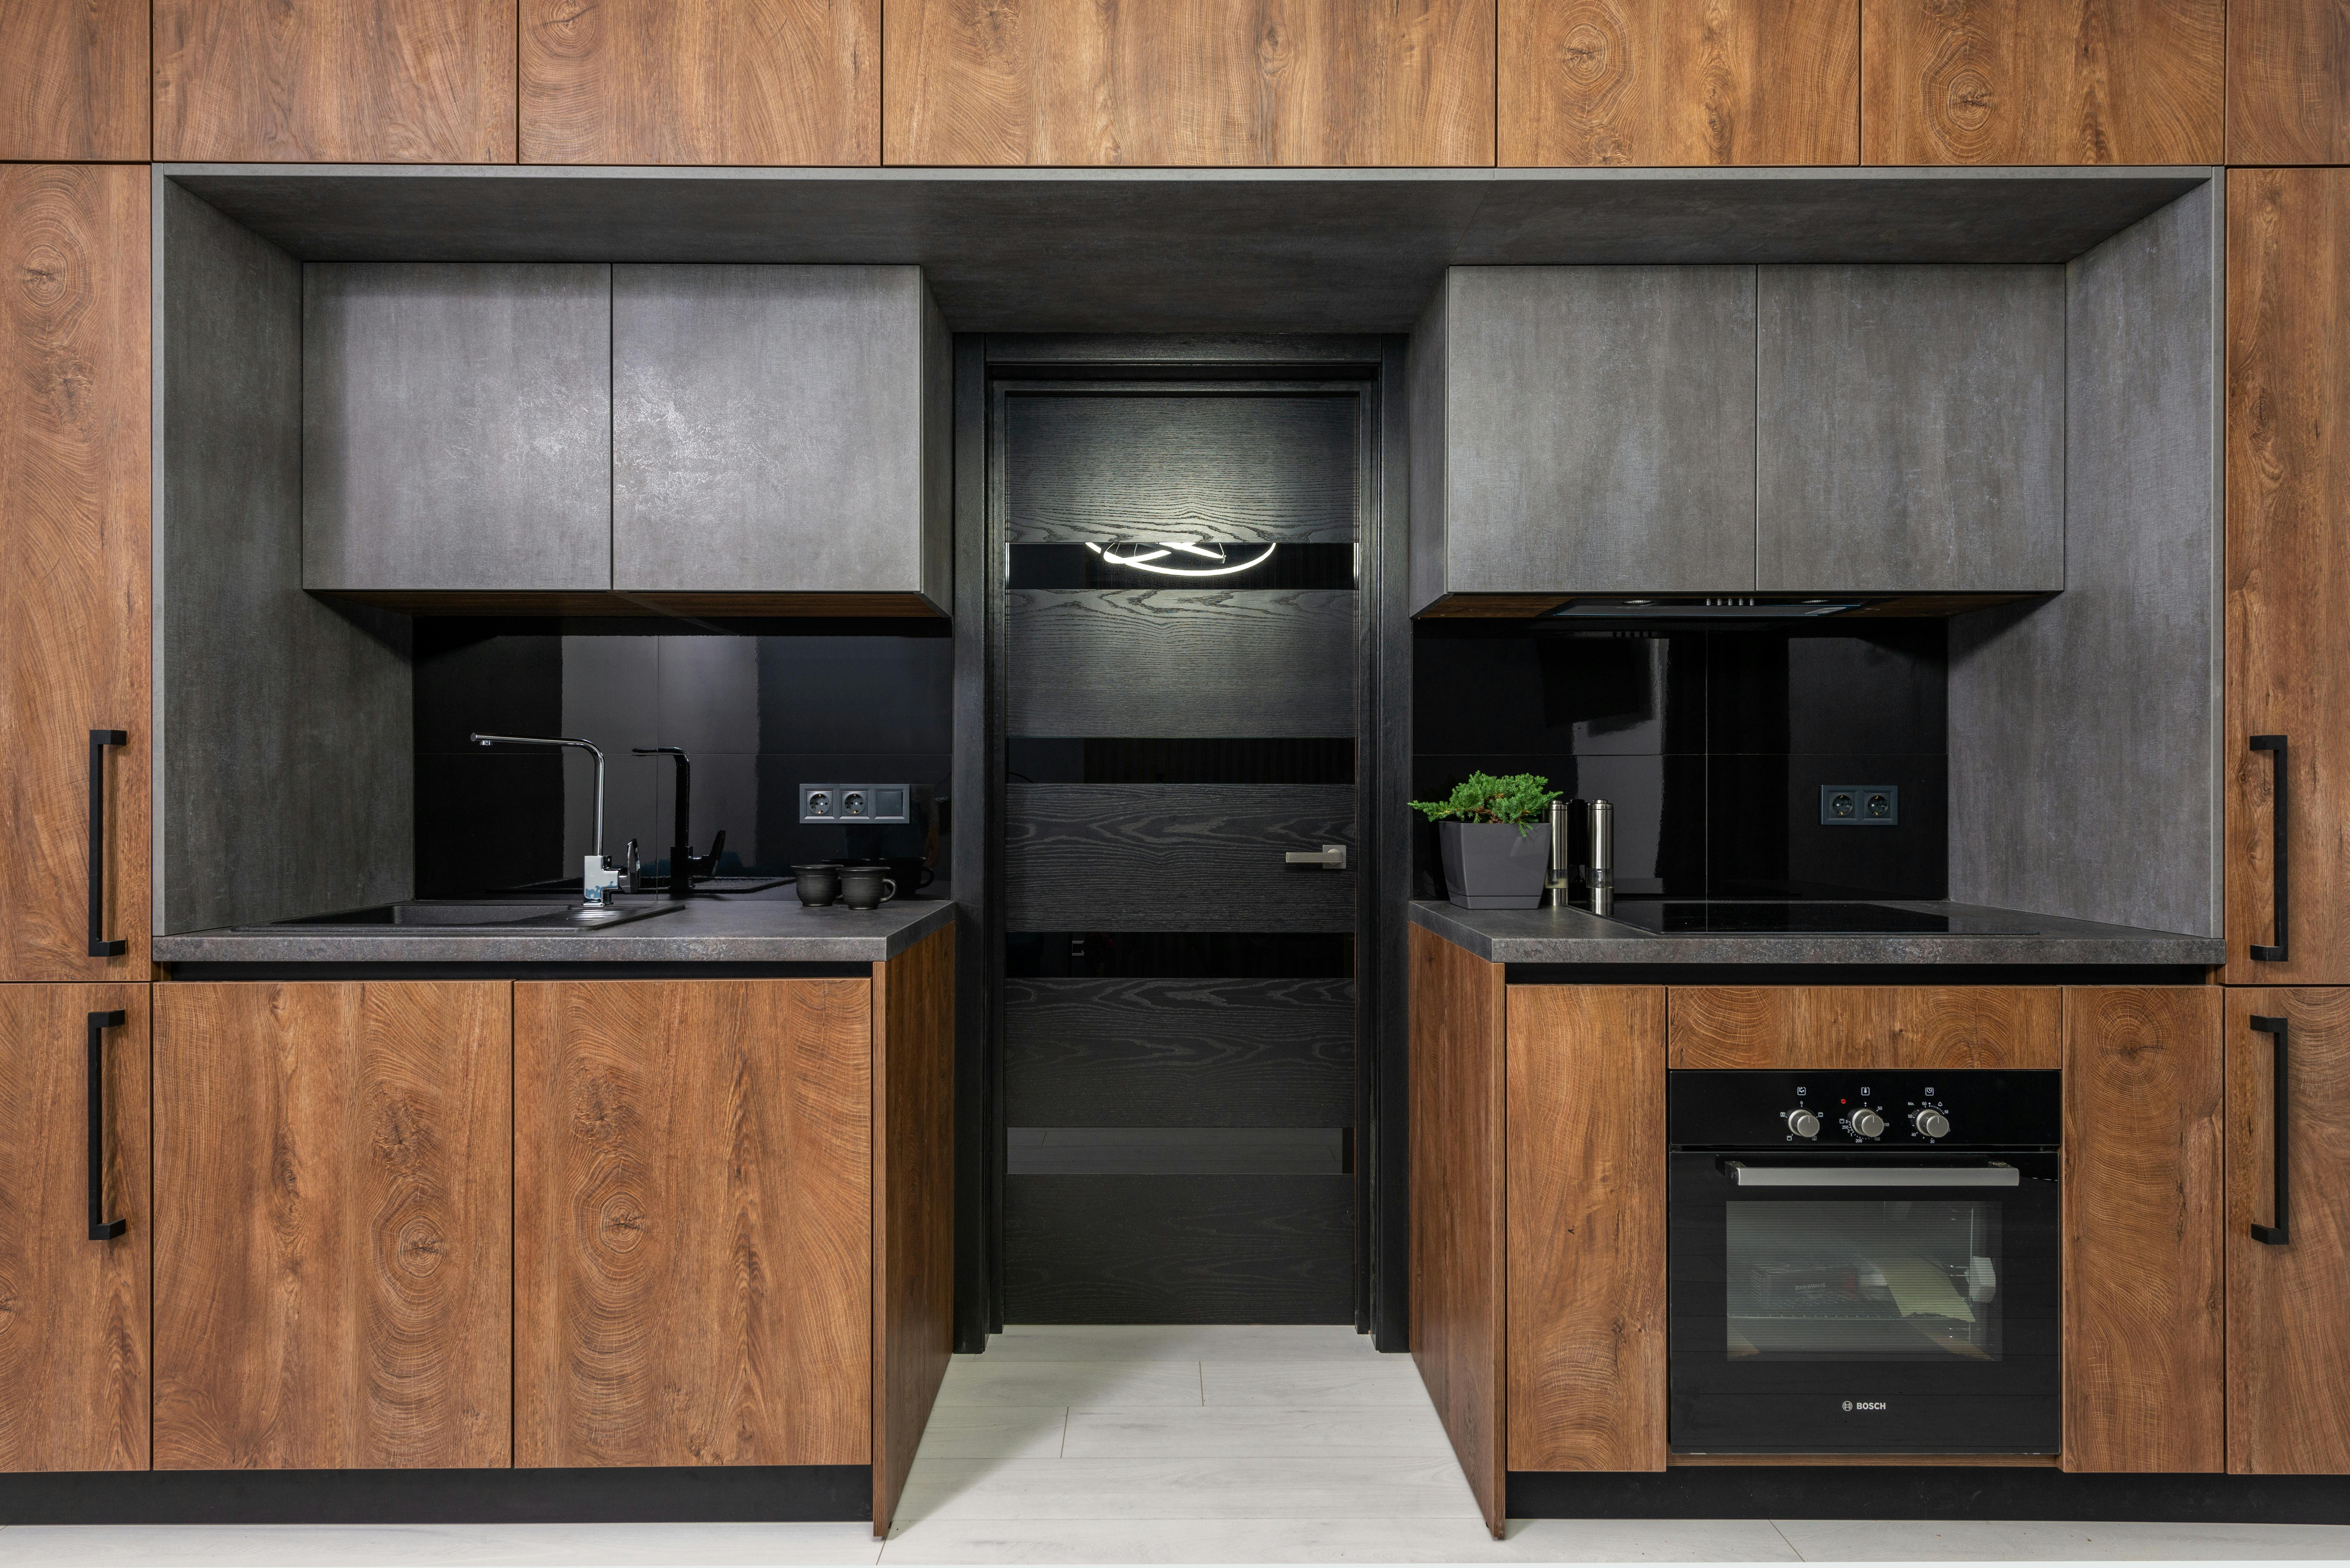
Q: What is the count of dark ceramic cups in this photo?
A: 2